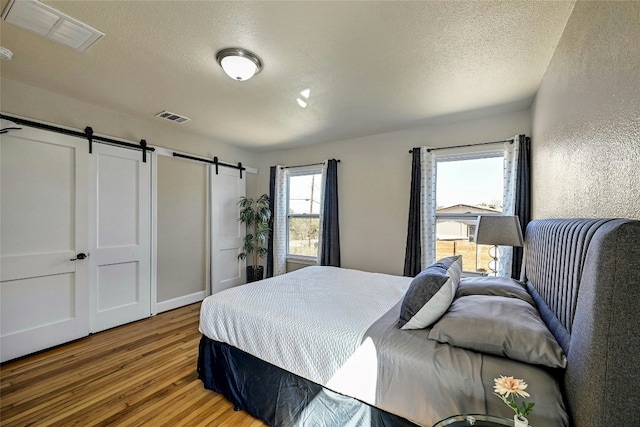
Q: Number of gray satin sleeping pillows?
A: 2